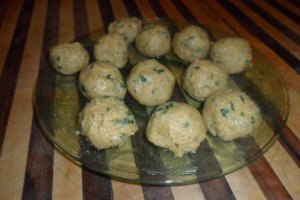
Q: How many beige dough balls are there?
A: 12